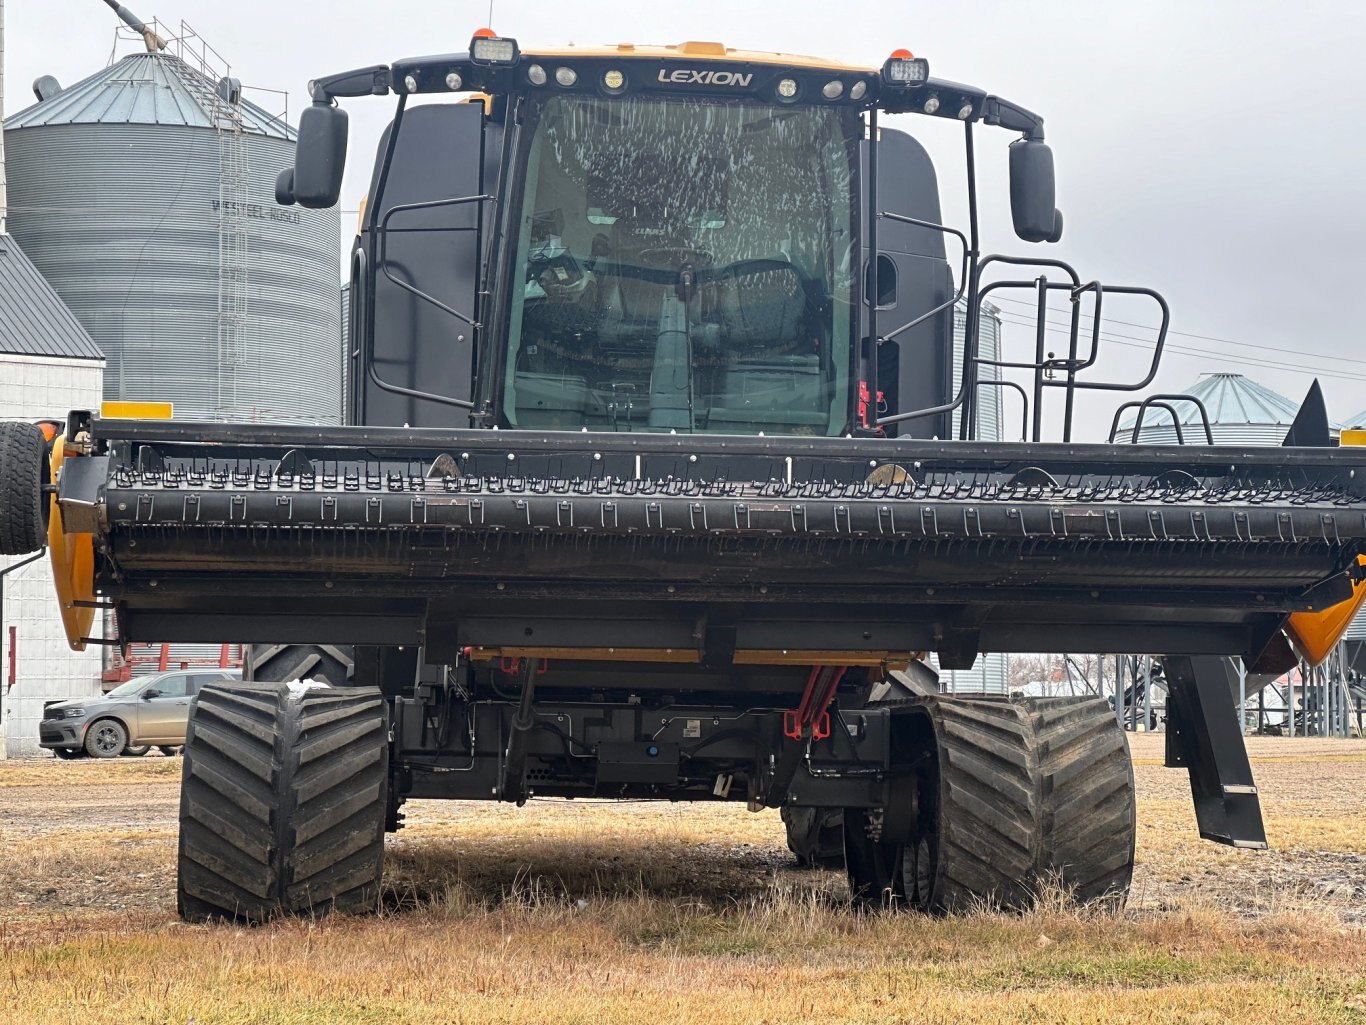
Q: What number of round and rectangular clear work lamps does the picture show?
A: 12